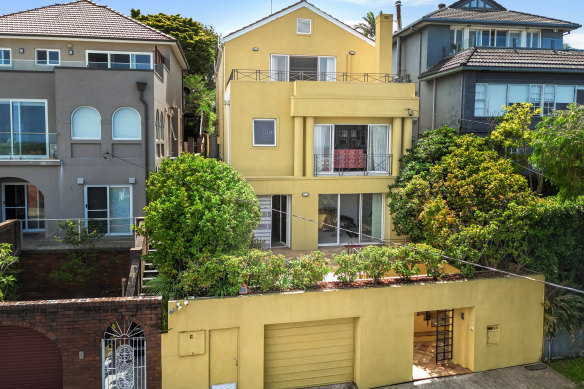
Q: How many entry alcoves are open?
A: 1